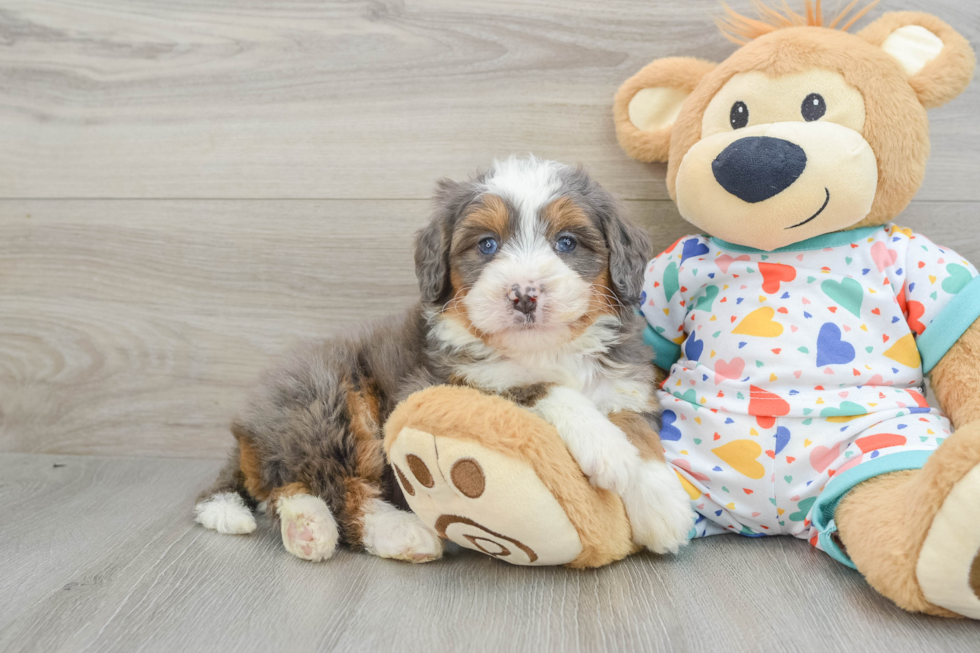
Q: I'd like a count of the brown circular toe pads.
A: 3